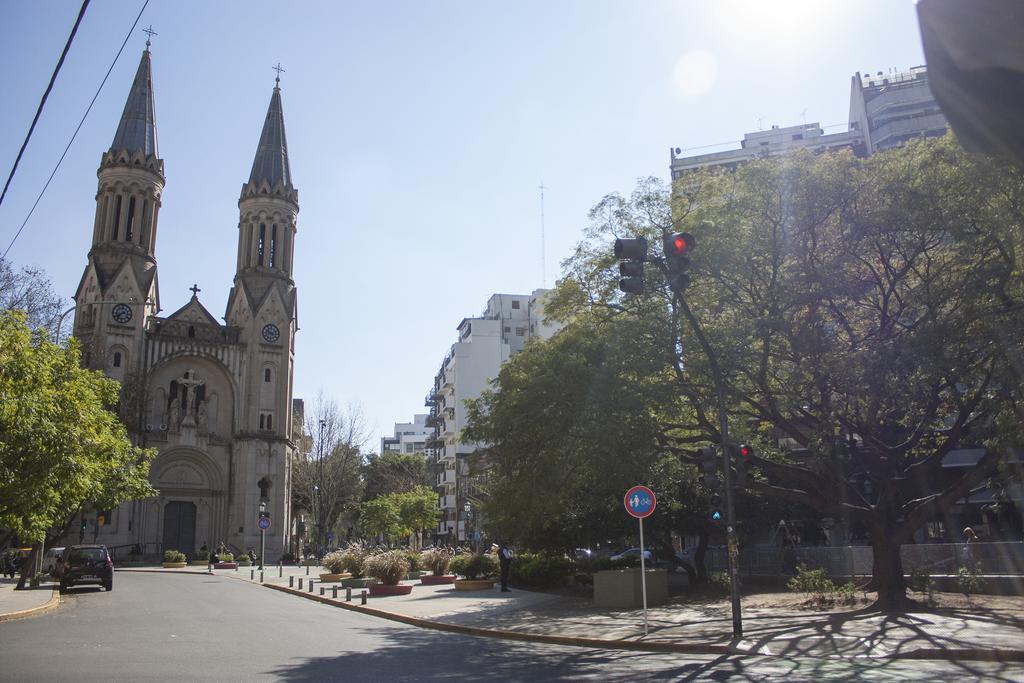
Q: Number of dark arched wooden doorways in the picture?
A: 1